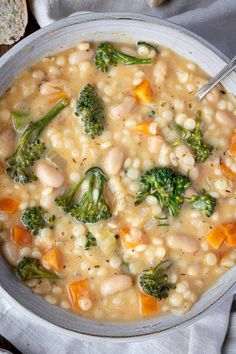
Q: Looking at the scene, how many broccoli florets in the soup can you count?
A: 10